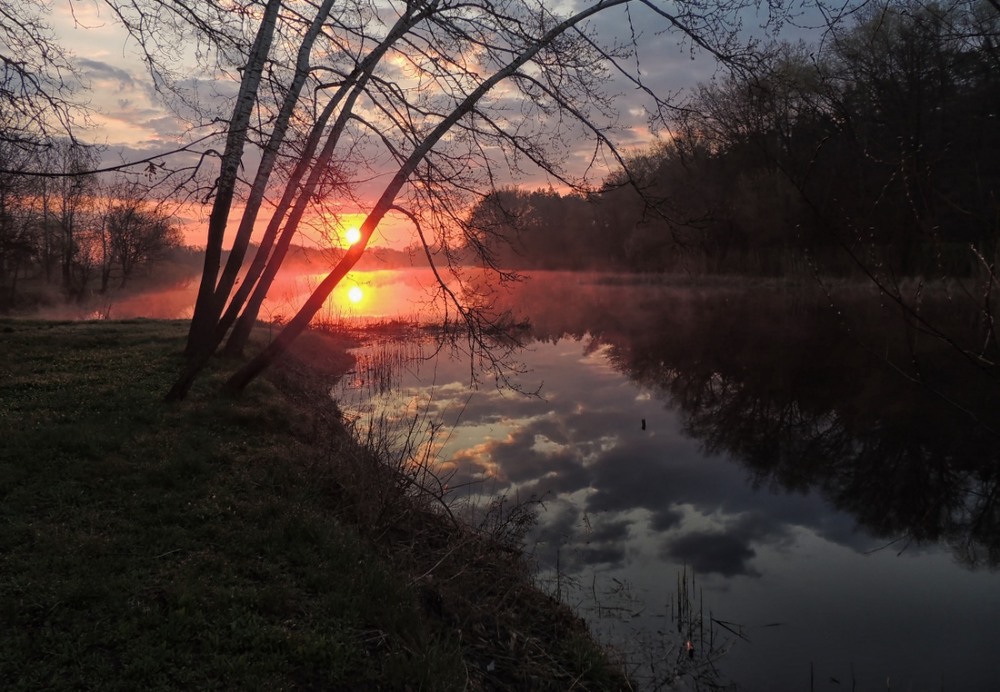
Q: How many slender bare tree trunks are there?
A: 5